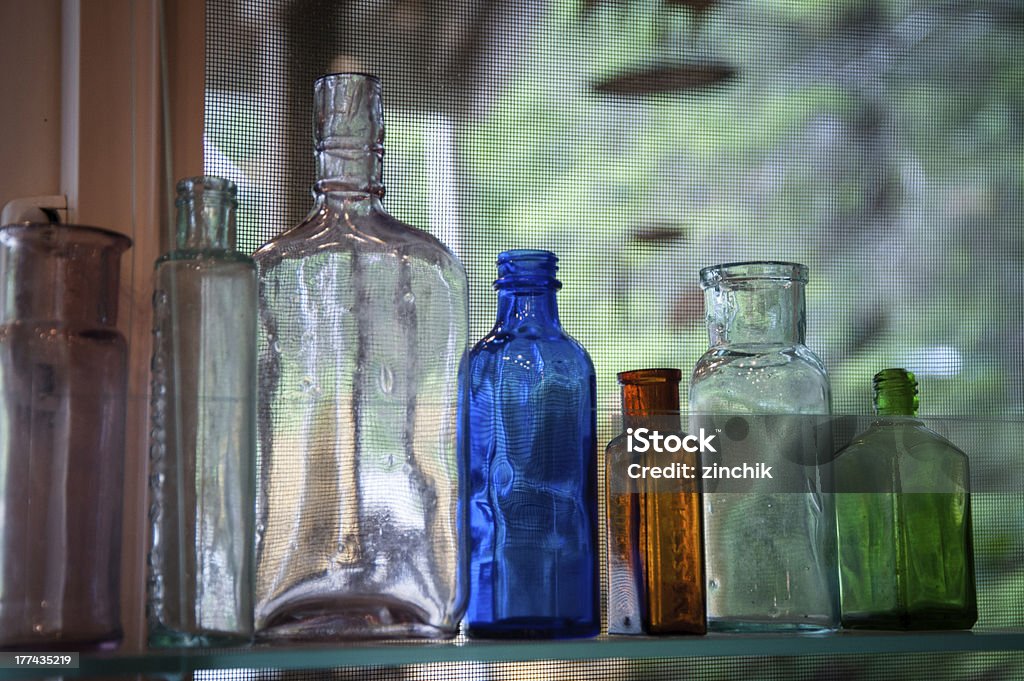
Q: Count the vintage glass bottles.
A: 7